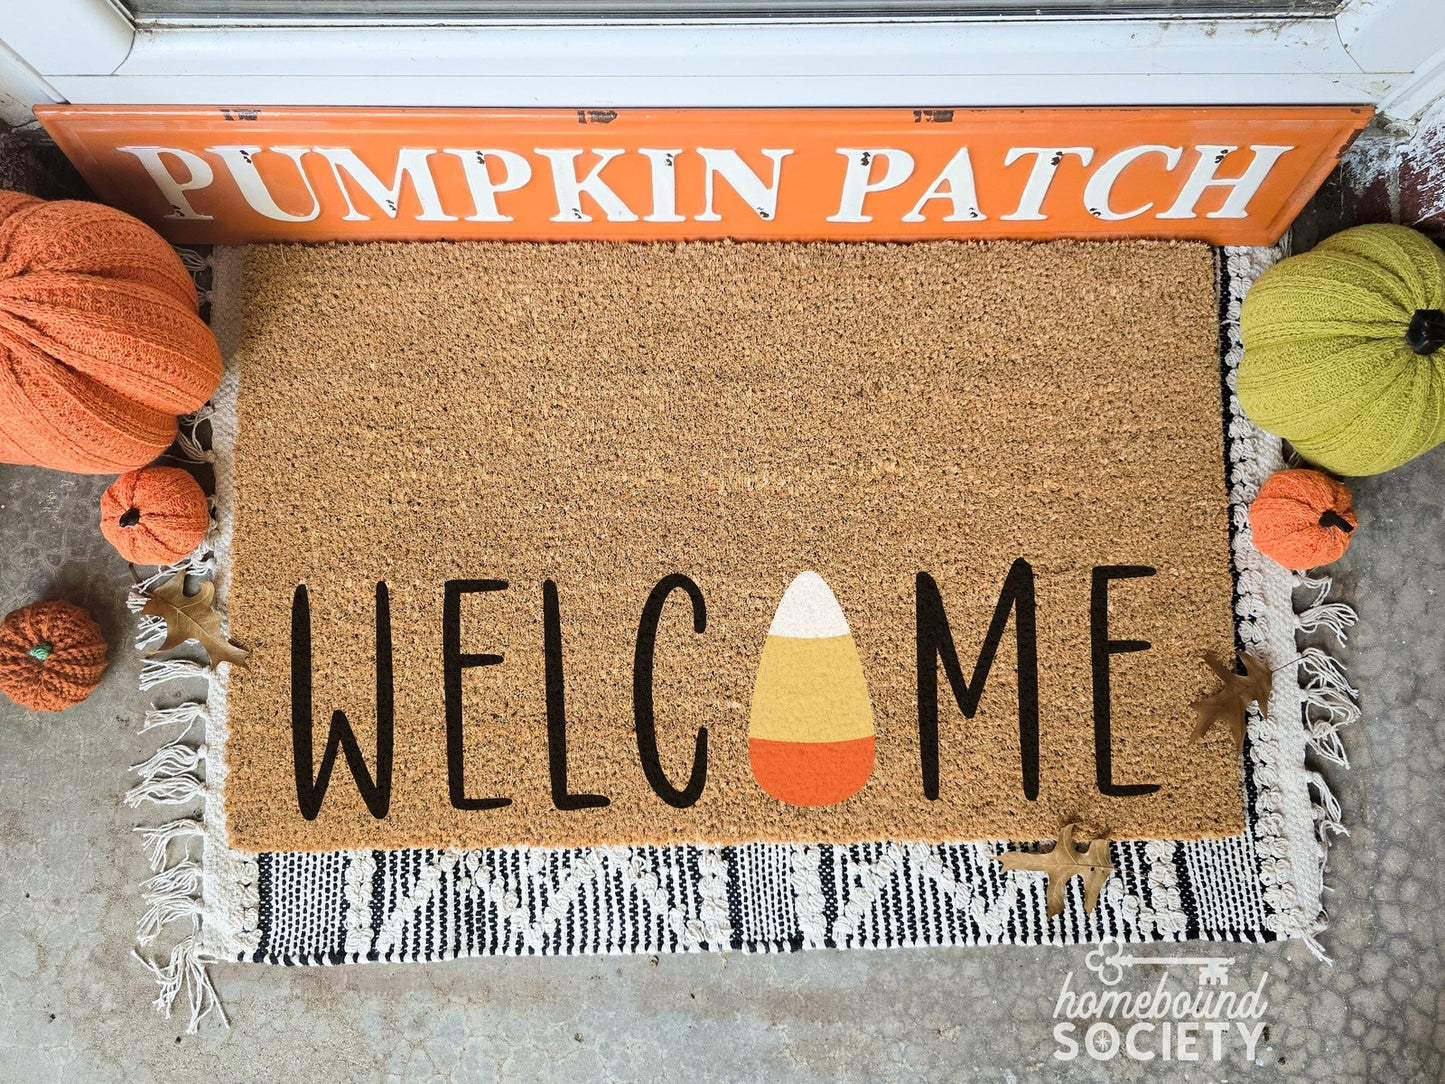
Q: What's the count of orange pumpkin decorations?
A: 4